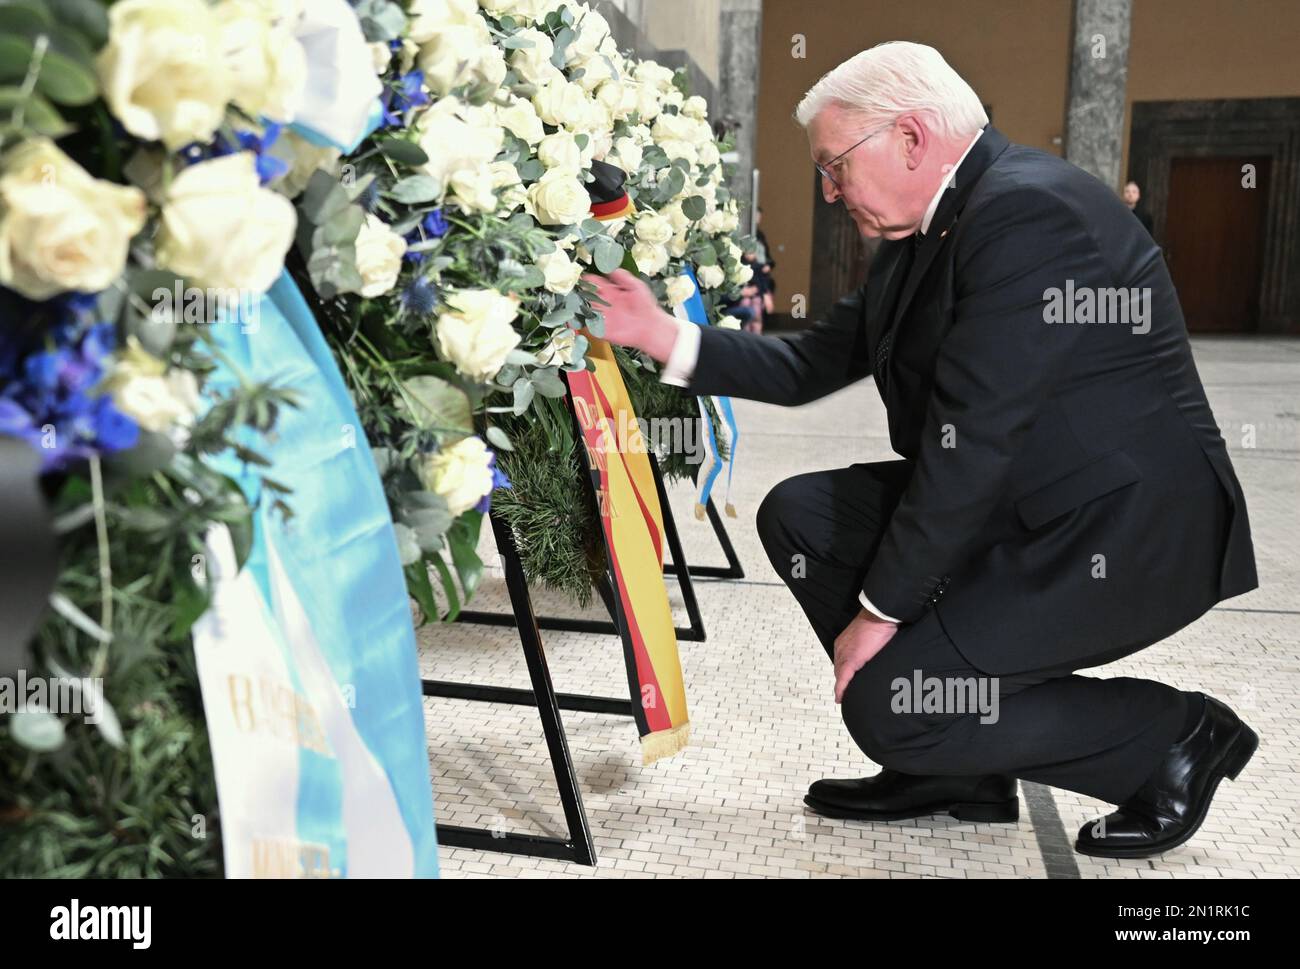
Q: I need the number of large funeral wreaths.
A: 3